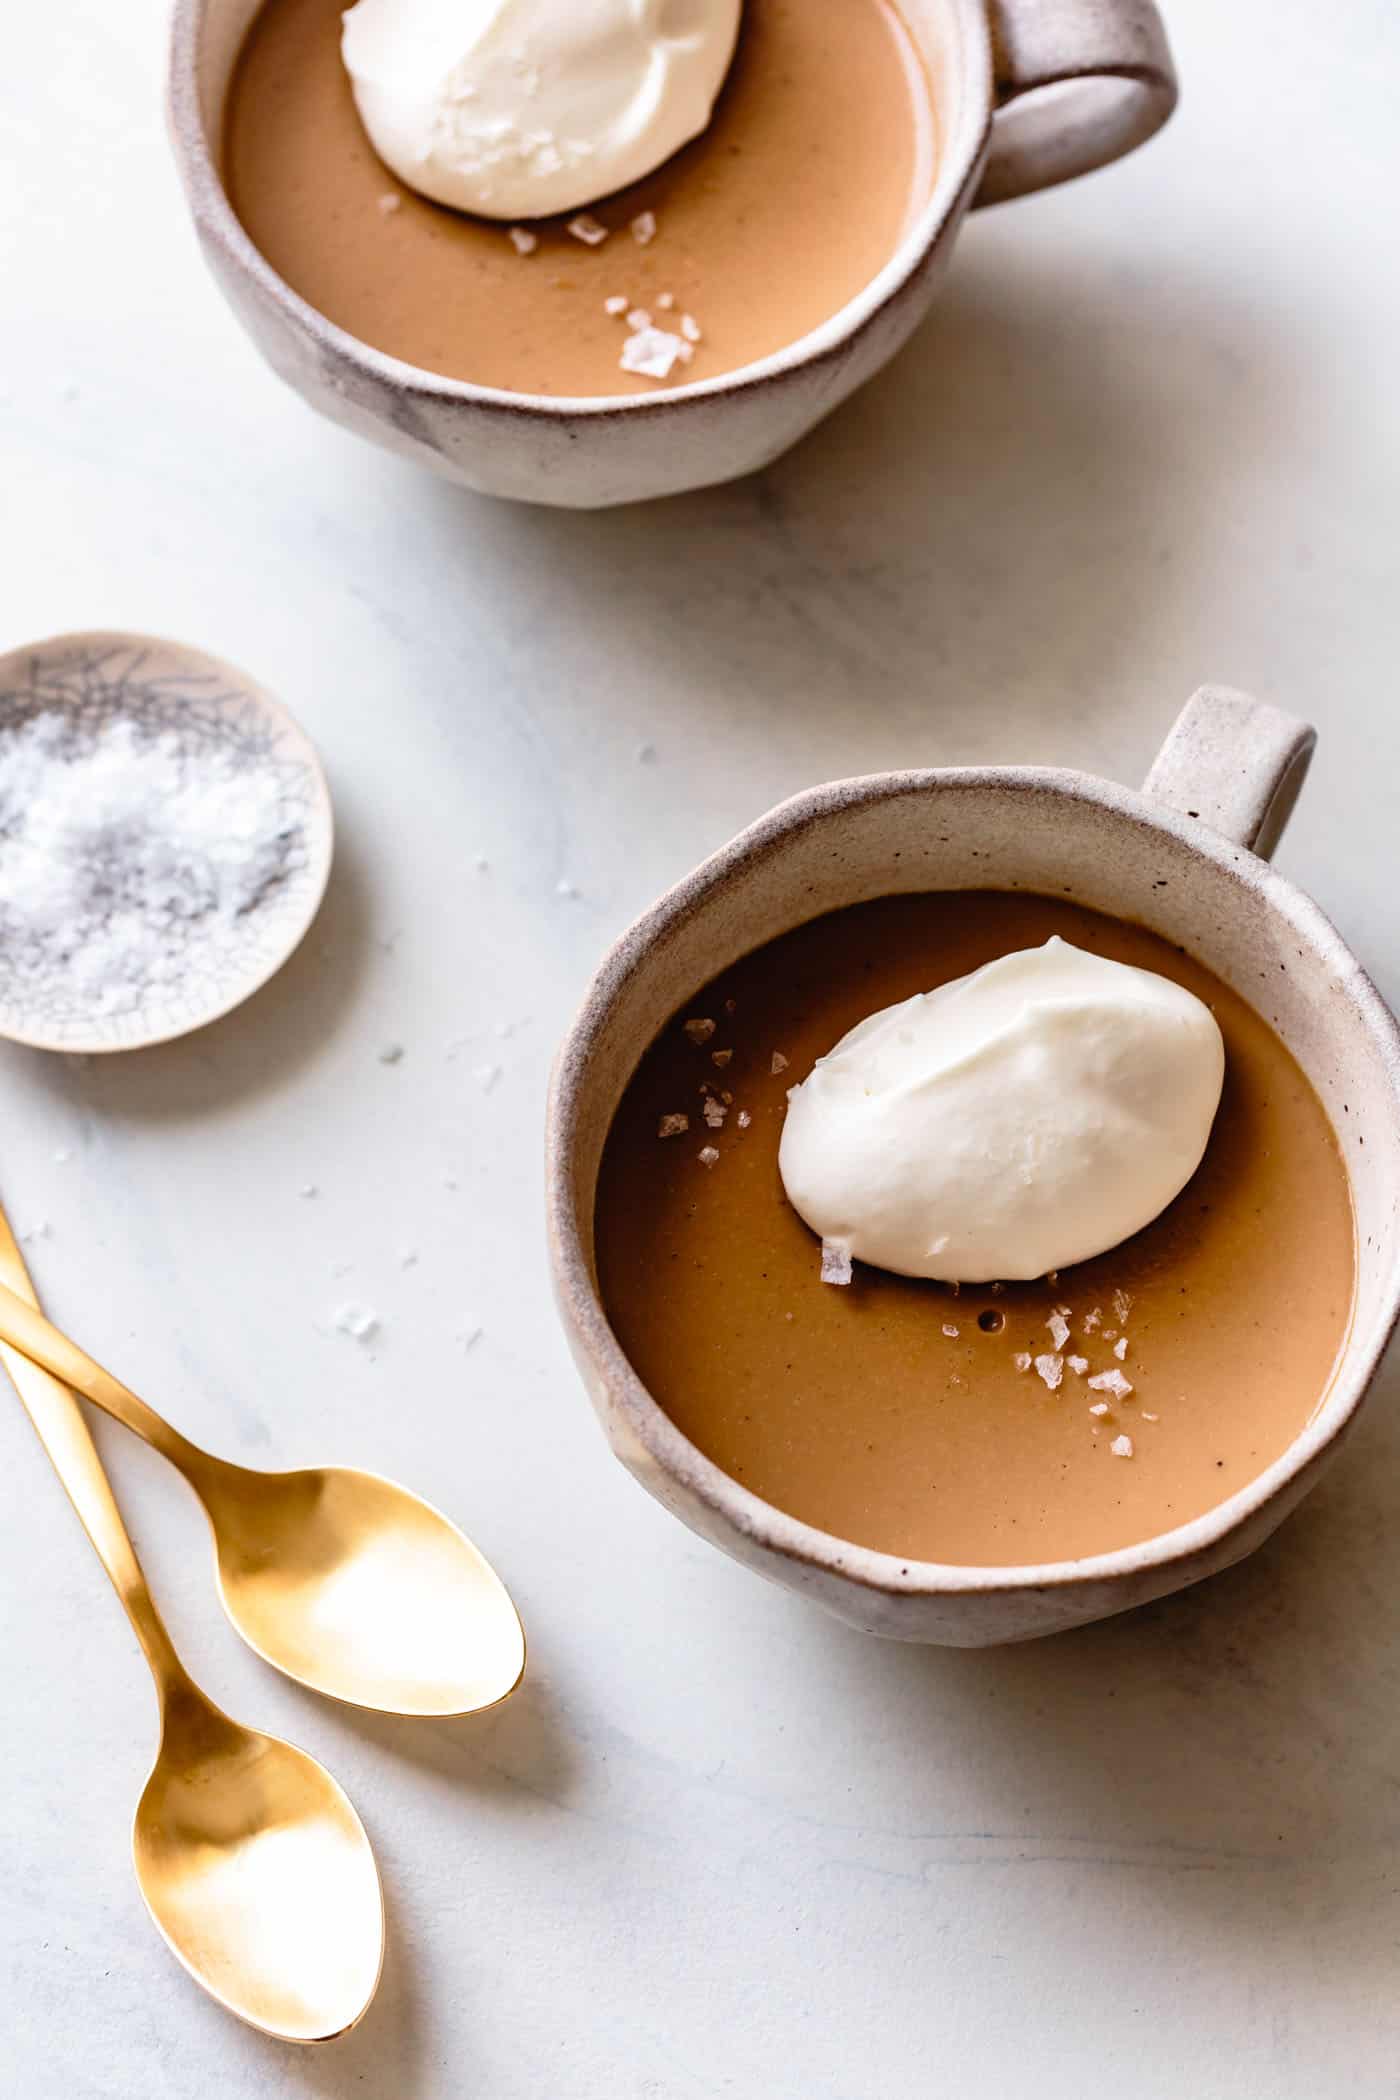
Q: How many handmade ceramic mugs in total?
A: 2